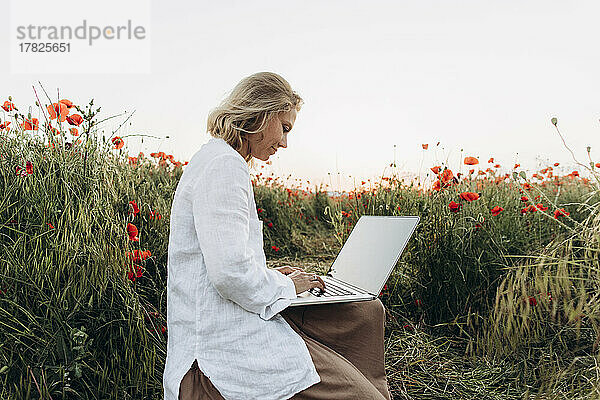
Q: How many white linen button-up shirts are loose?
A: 1